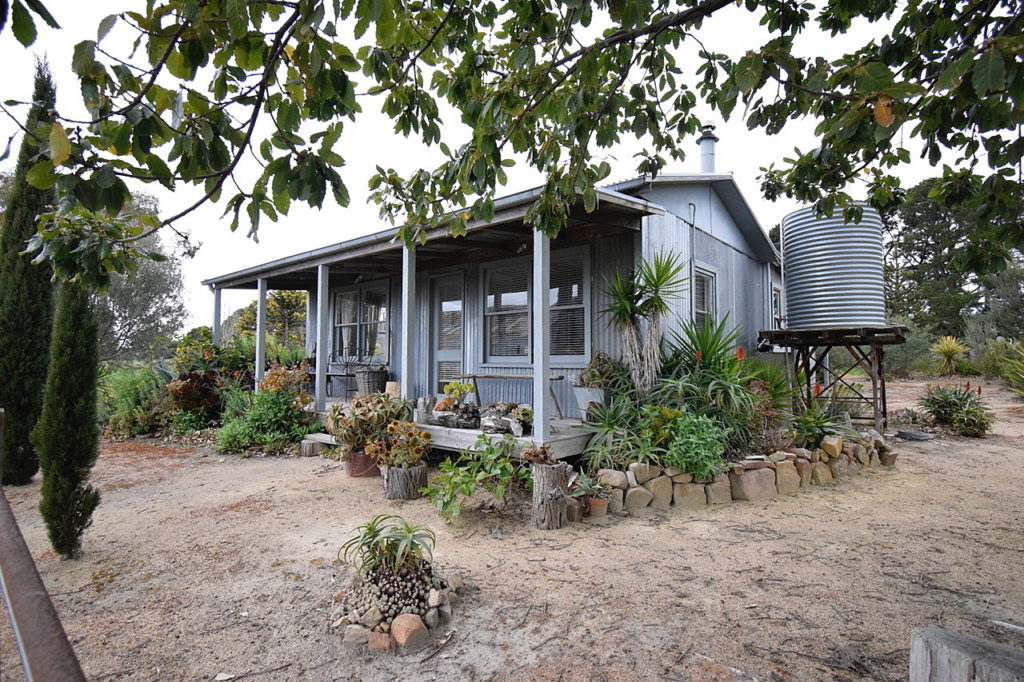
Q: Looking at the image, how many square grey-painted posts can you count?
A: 5